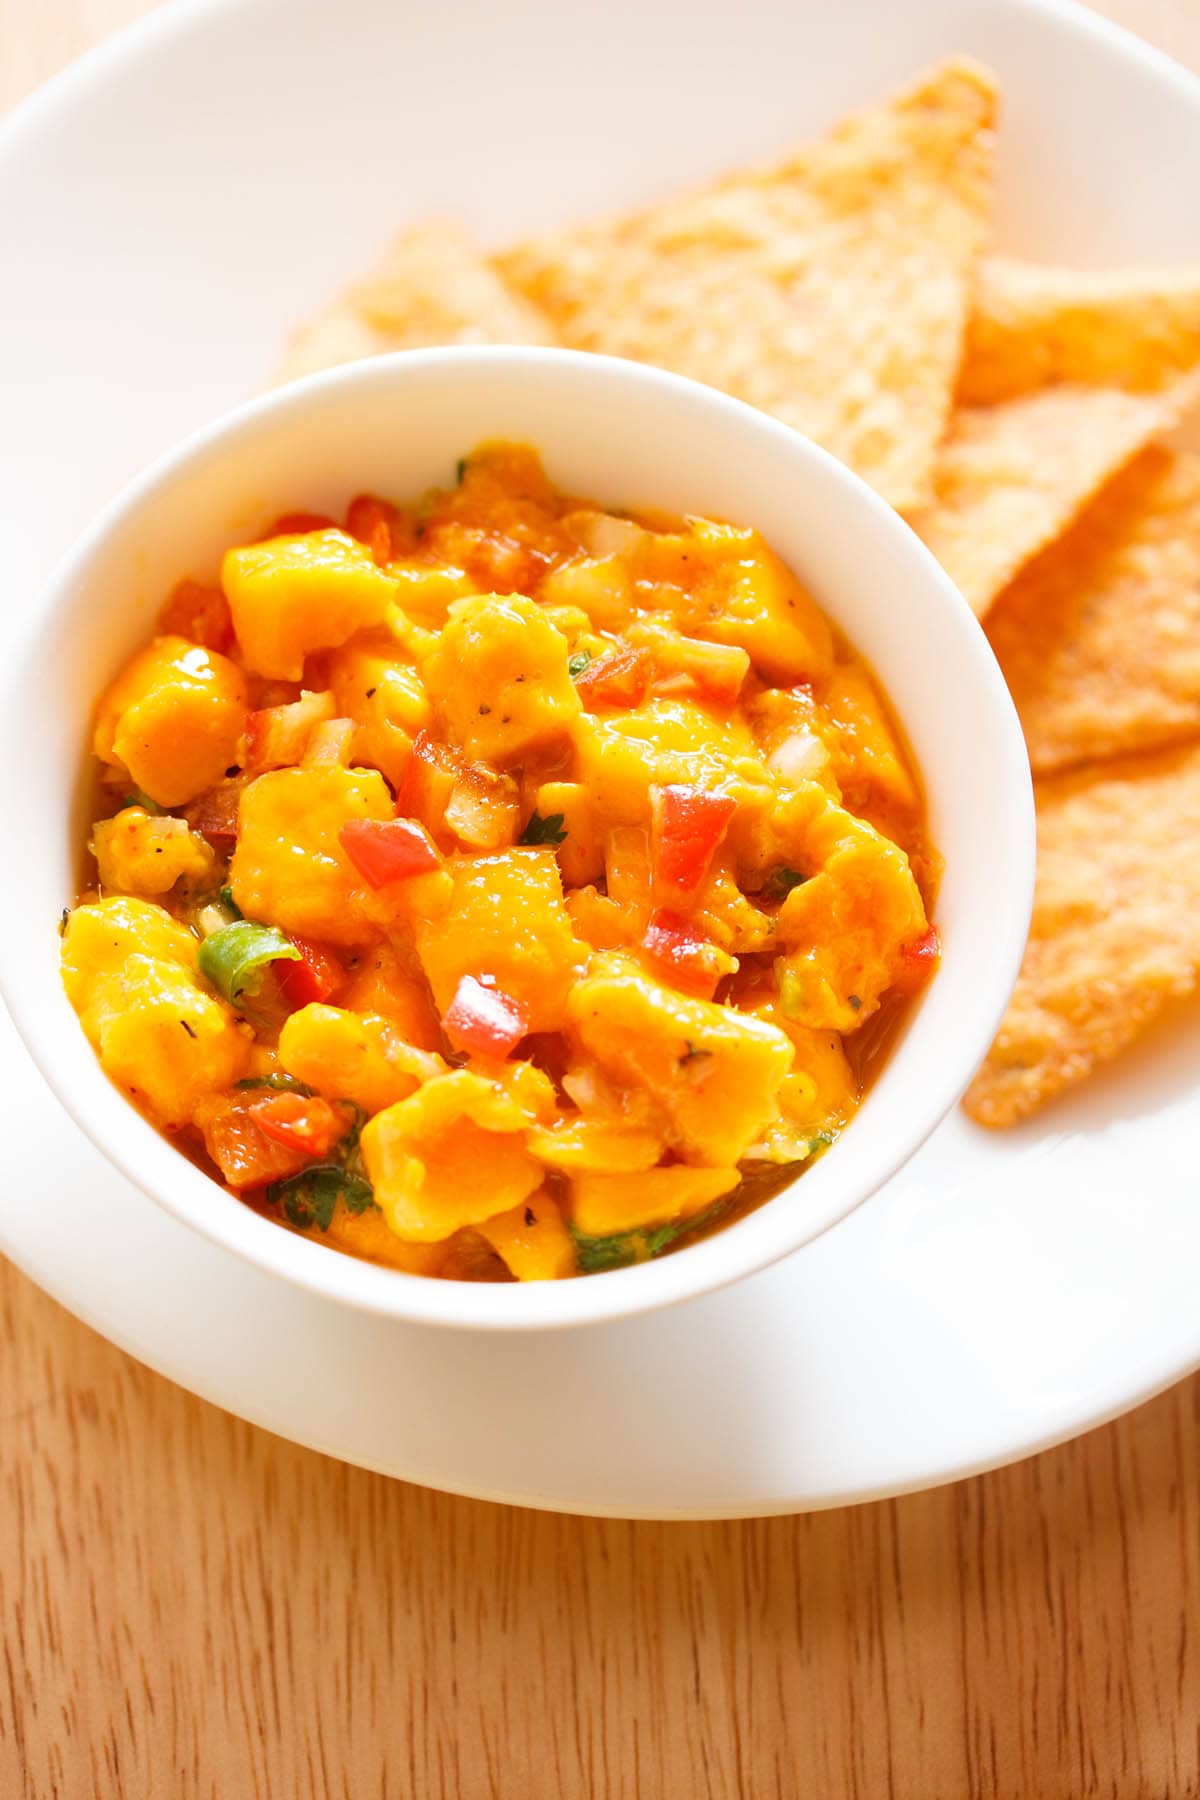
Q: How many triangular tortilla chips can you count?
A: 6